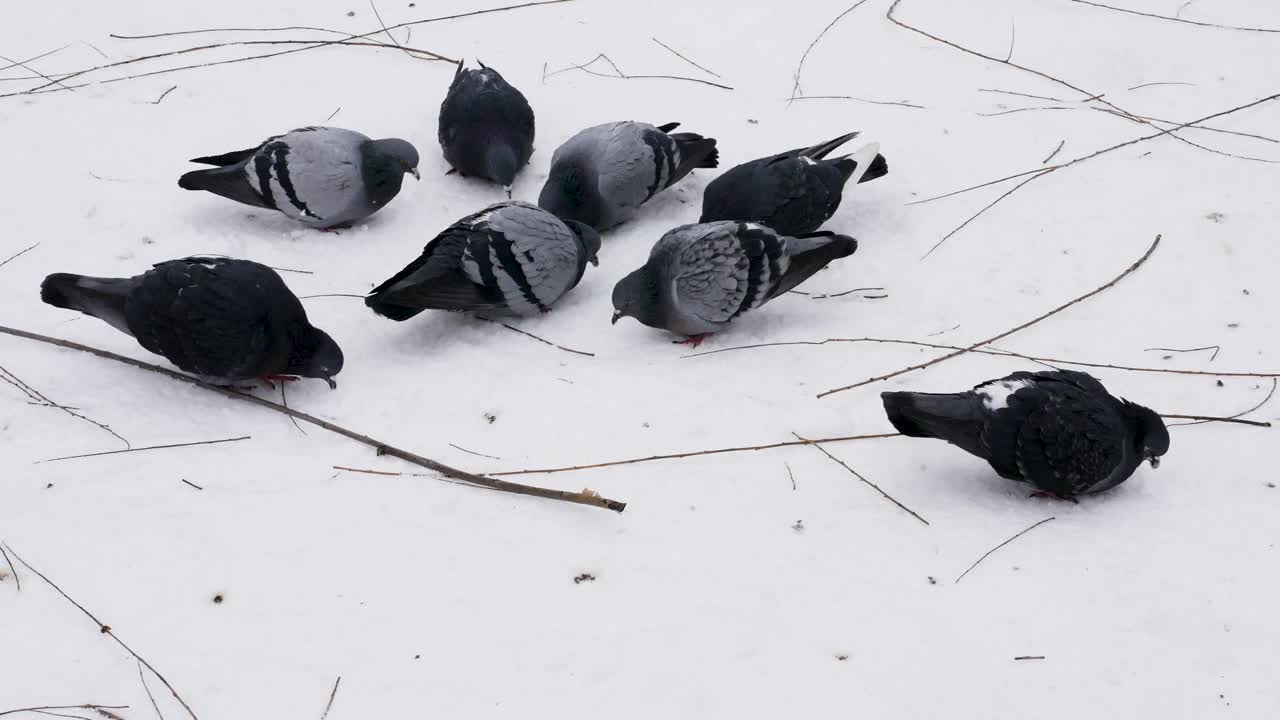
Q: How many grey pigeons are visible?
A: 4